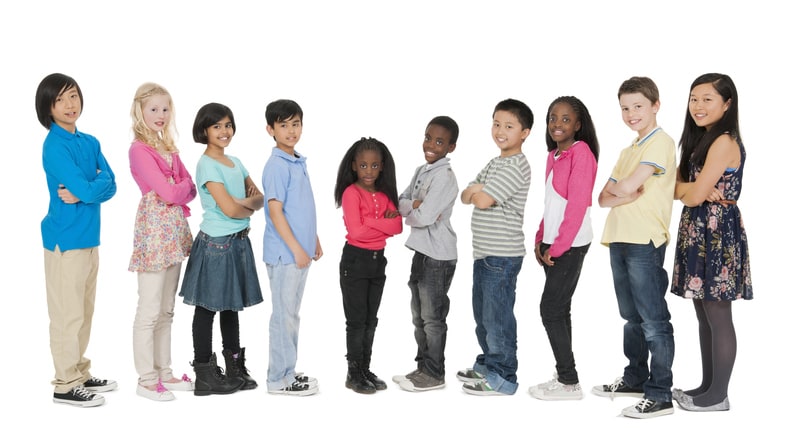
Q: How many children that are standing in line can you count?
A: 10